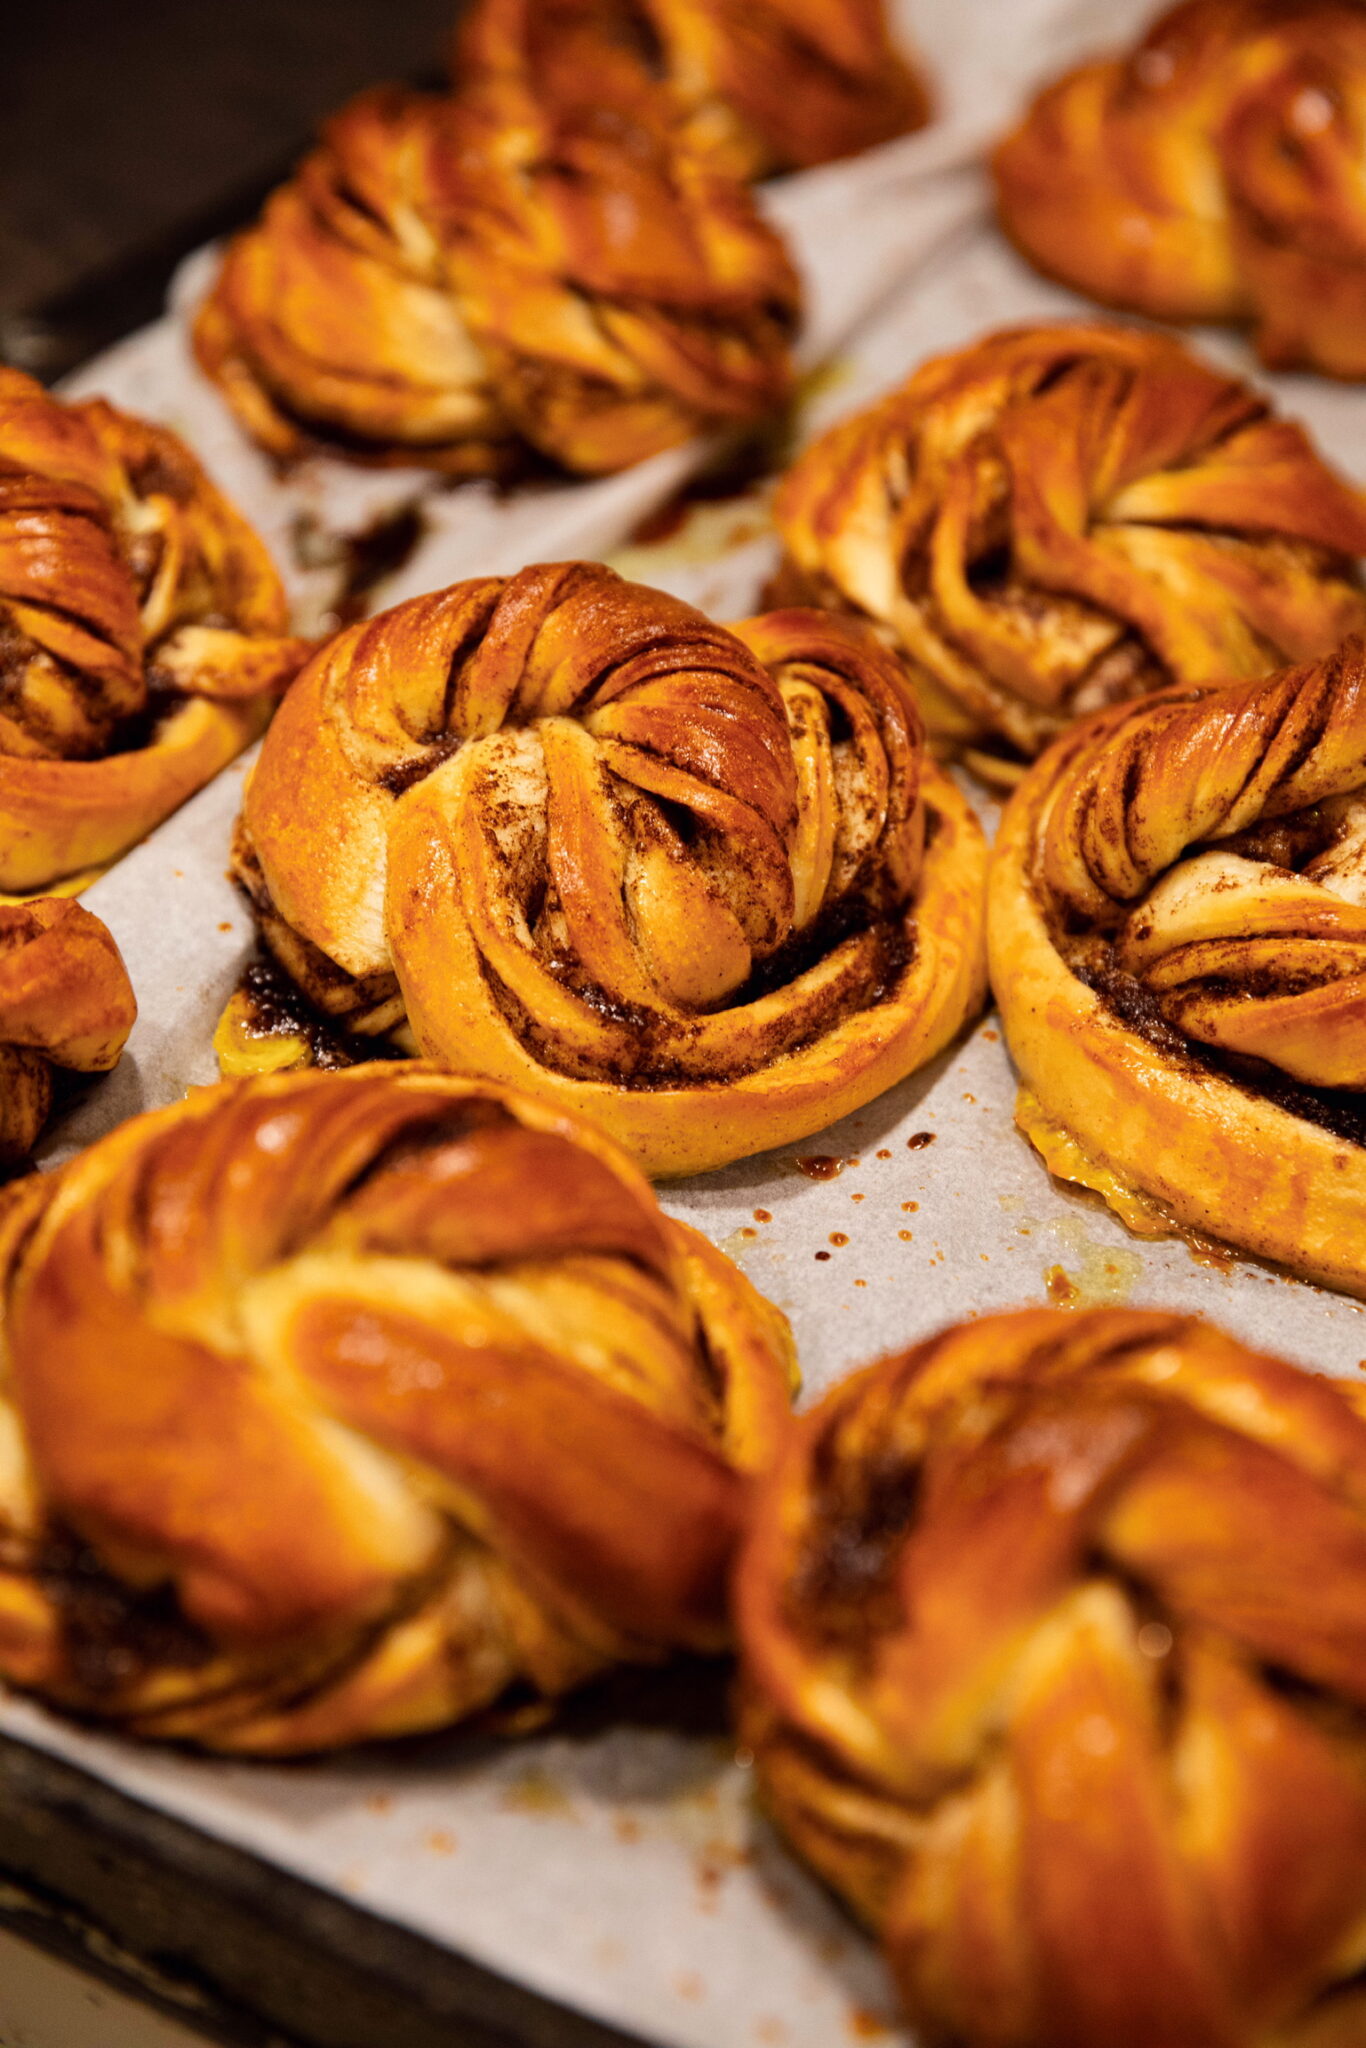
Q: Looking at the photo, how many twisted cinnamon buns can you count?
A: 10